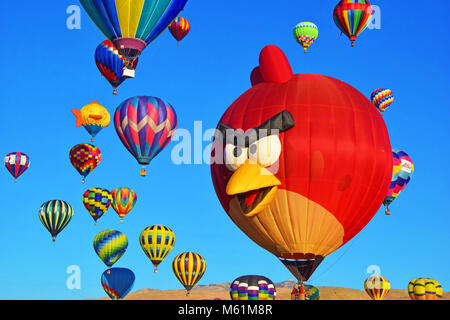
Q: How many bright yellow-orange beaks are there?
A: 1